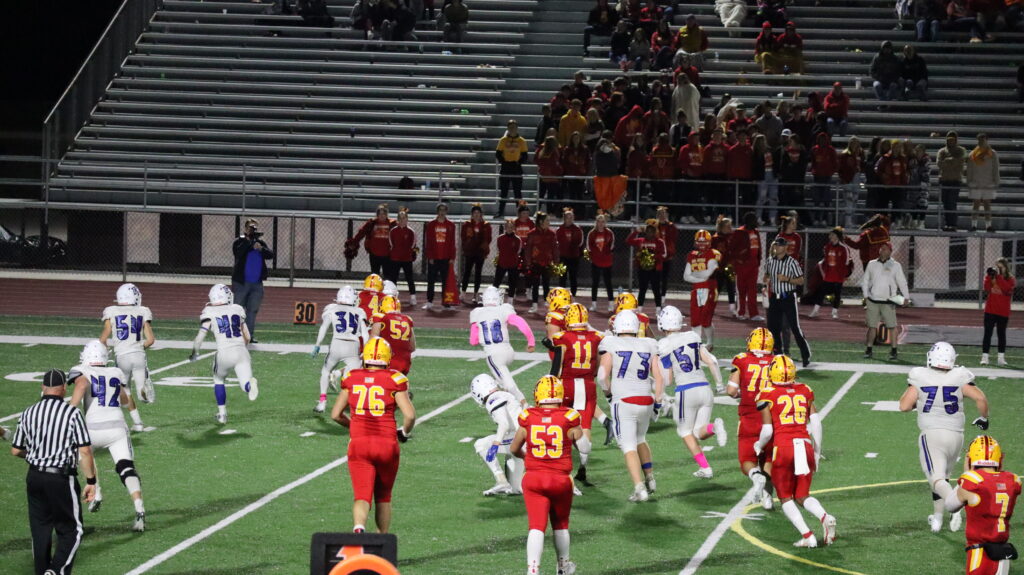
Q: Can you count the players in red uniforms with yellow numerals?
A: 11